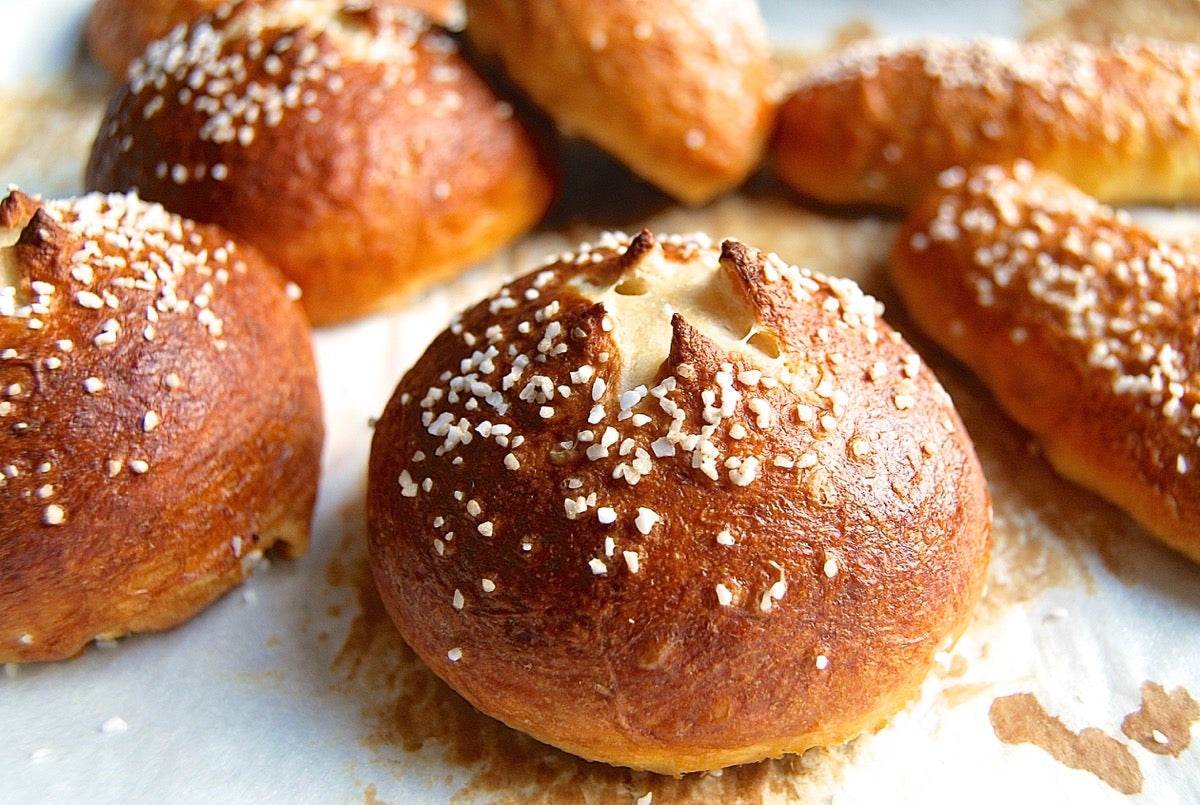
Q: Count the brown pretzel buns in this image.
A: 7